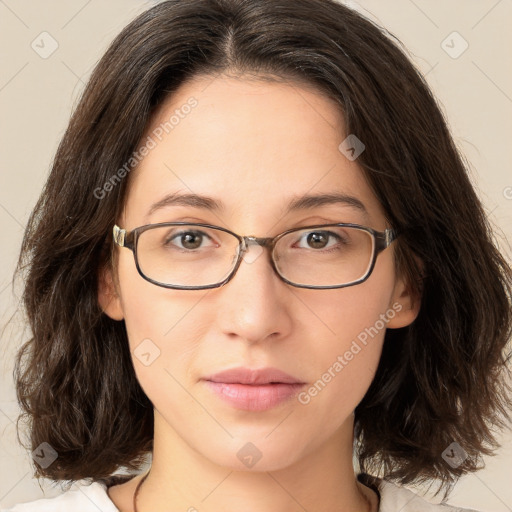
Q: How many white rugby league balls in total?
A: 0